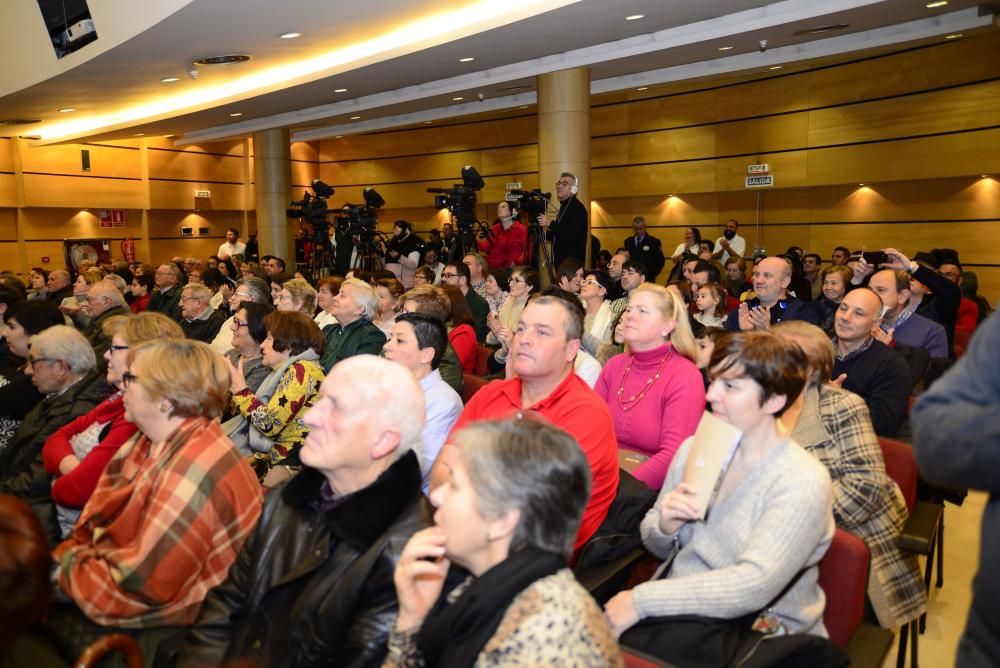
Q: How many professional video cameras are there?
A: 4